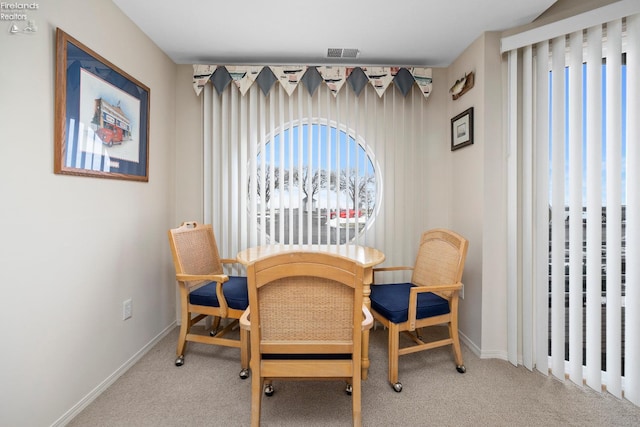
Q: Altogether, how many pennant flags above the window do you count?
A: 11